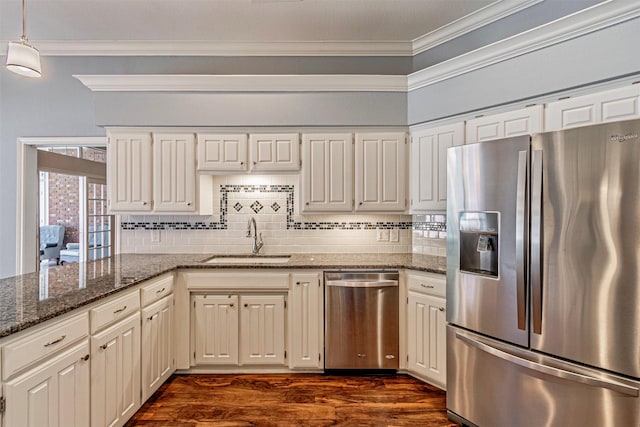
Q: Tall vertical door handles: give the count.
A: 2